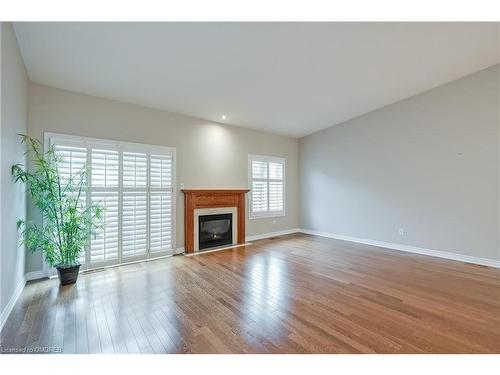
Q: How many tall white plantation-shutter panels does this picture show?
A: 4